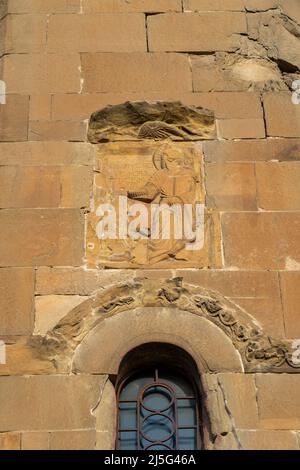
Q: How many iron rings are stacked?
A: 3